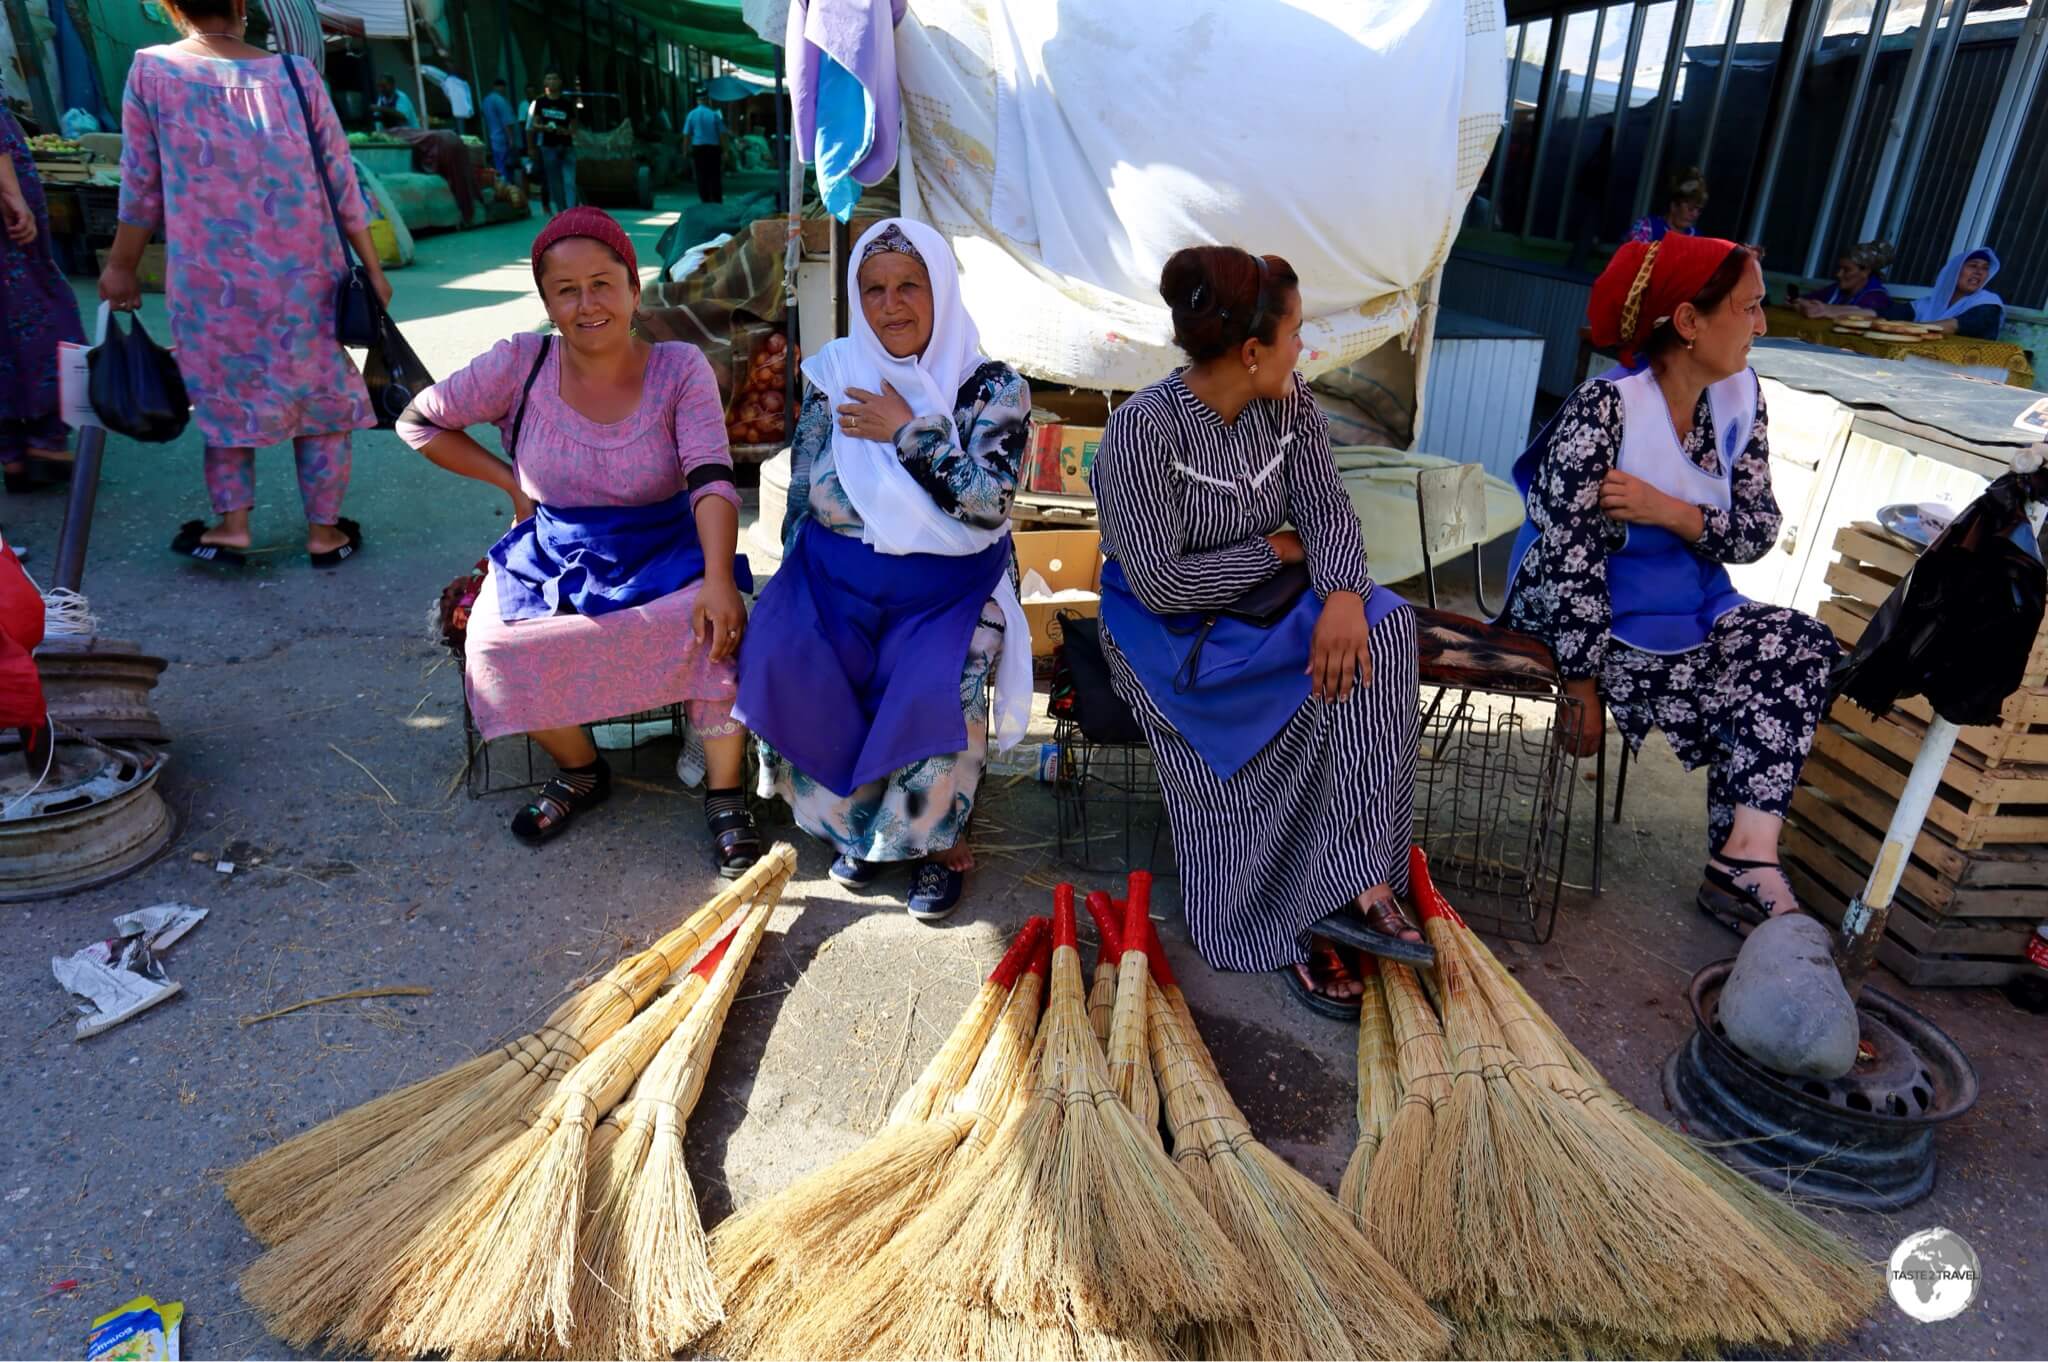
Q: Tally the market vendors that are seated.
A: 4